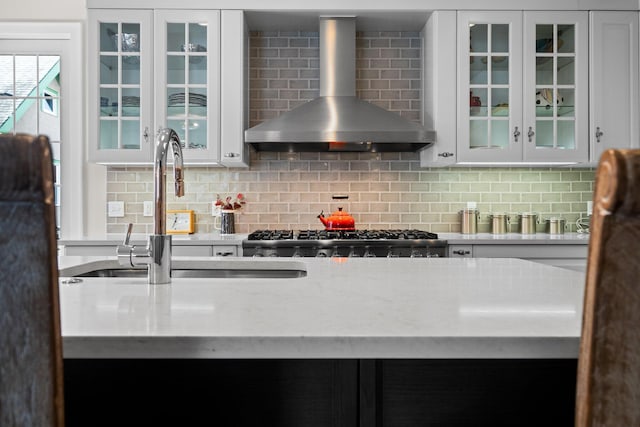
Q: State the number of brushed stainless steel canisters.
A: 4